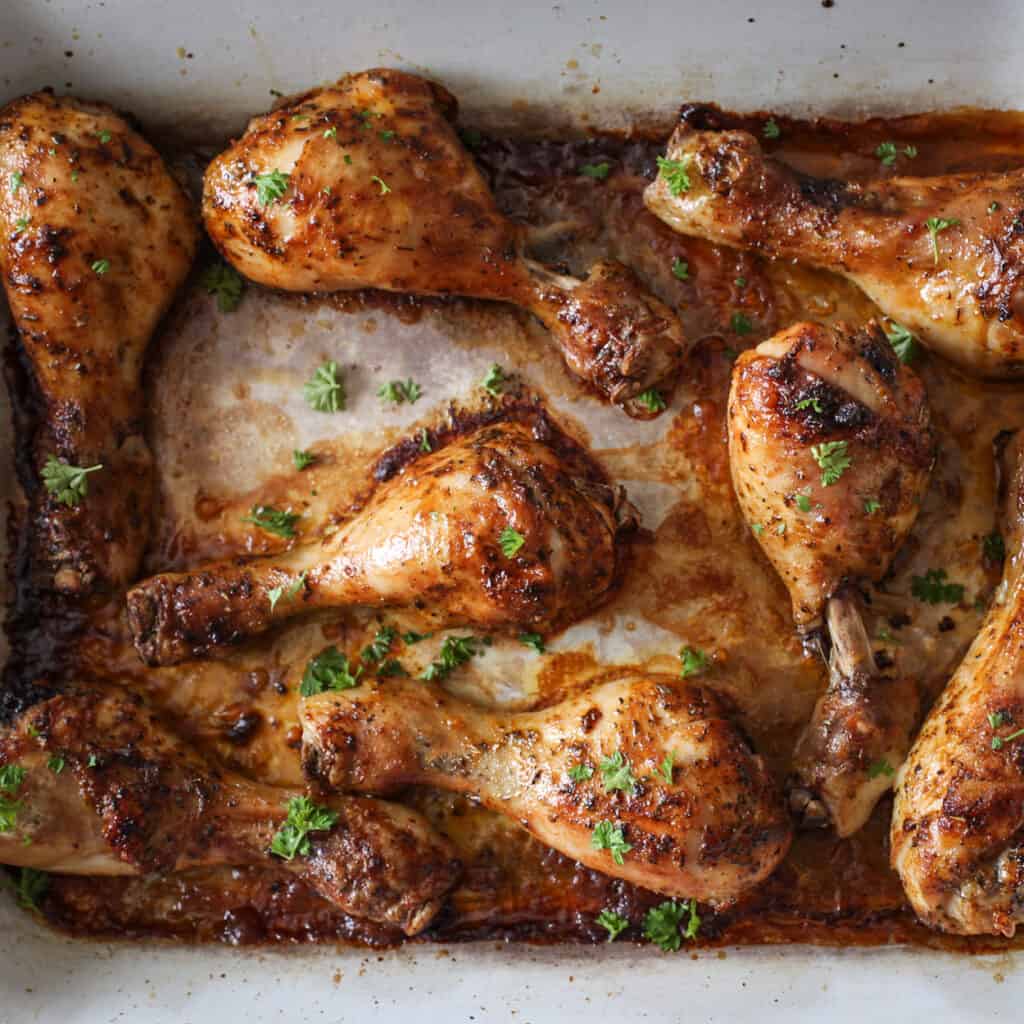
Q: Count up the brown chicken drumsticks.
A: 8